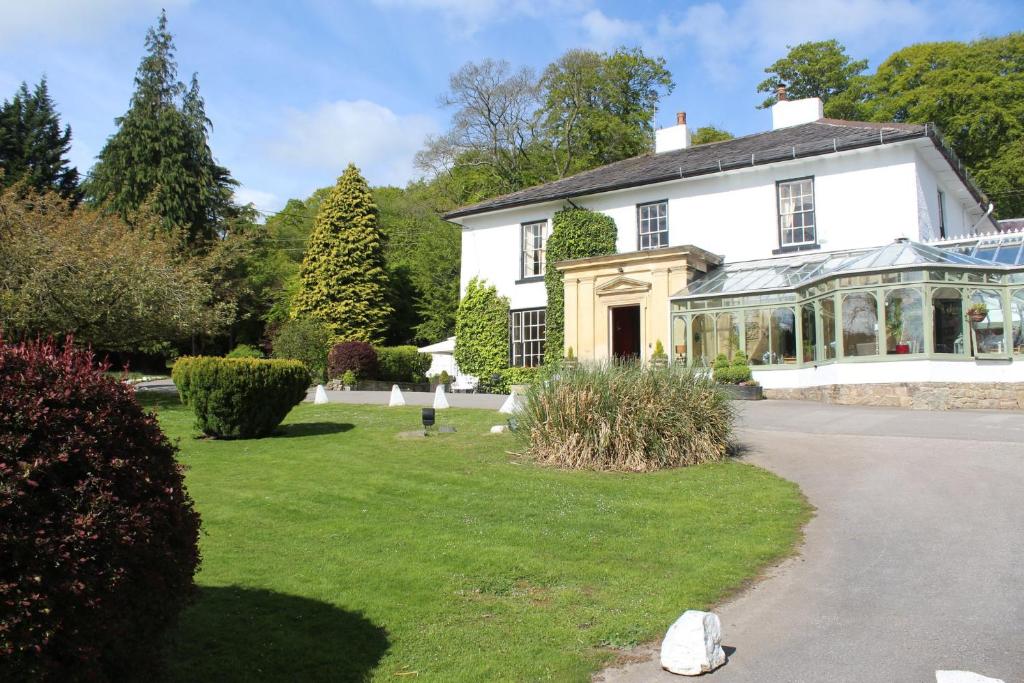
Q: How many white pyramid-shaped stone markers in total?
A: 4